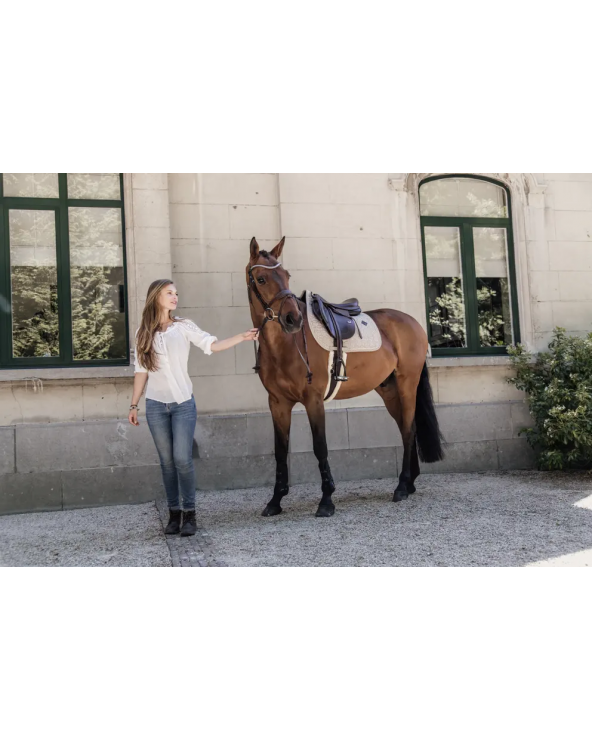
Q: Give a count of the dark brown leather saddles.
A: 1